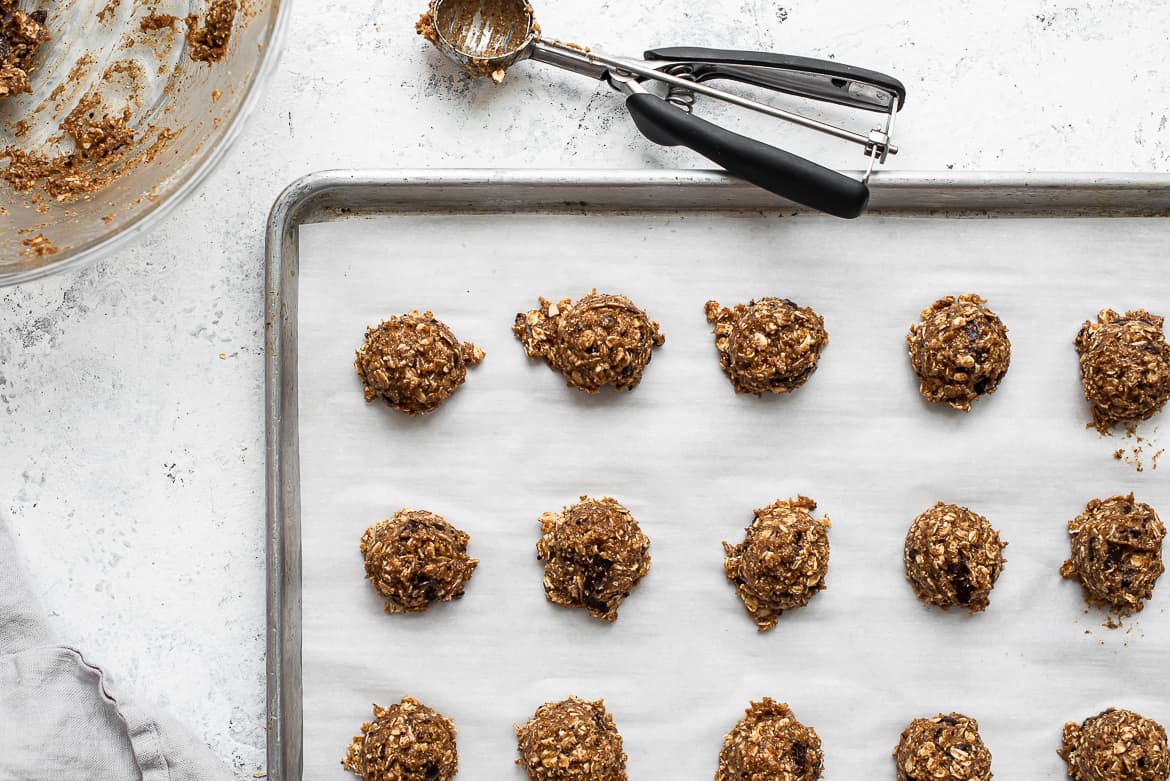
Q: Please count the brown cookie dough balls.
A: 15